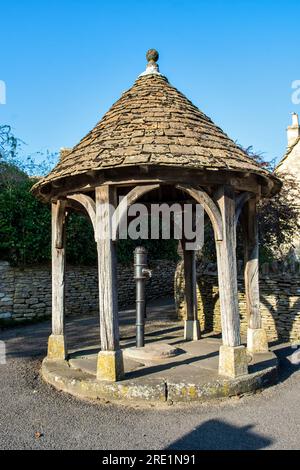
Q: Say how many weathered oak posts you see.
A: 5